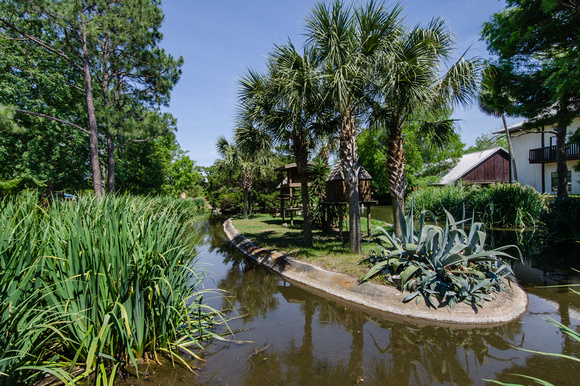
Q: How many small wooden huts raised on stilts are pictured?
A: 2